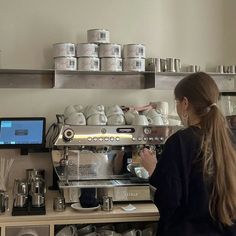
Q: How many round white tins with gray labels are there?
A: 9